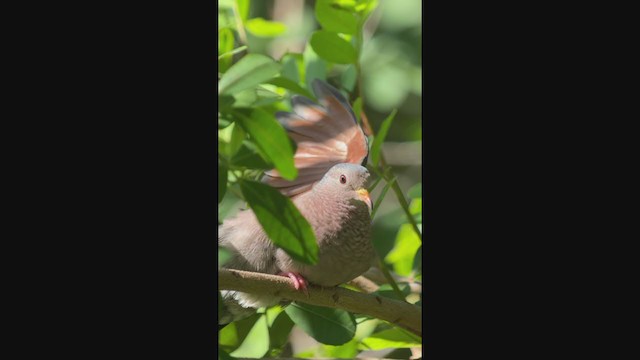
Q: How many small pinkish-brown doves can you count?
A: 1